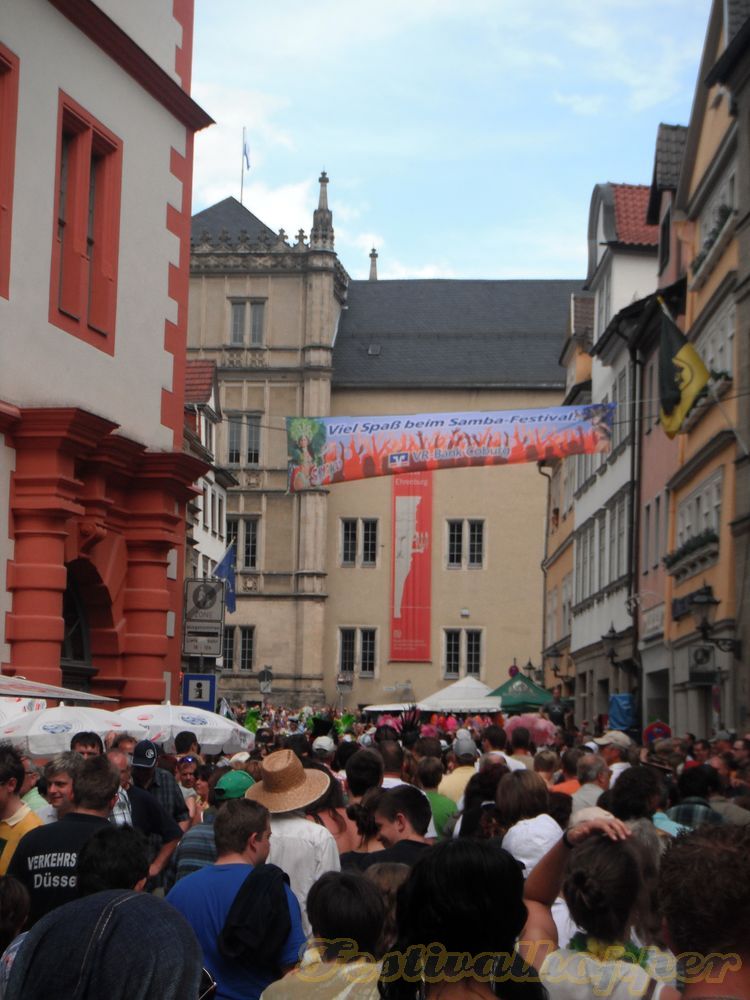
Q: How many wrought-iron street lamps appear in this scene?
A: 4